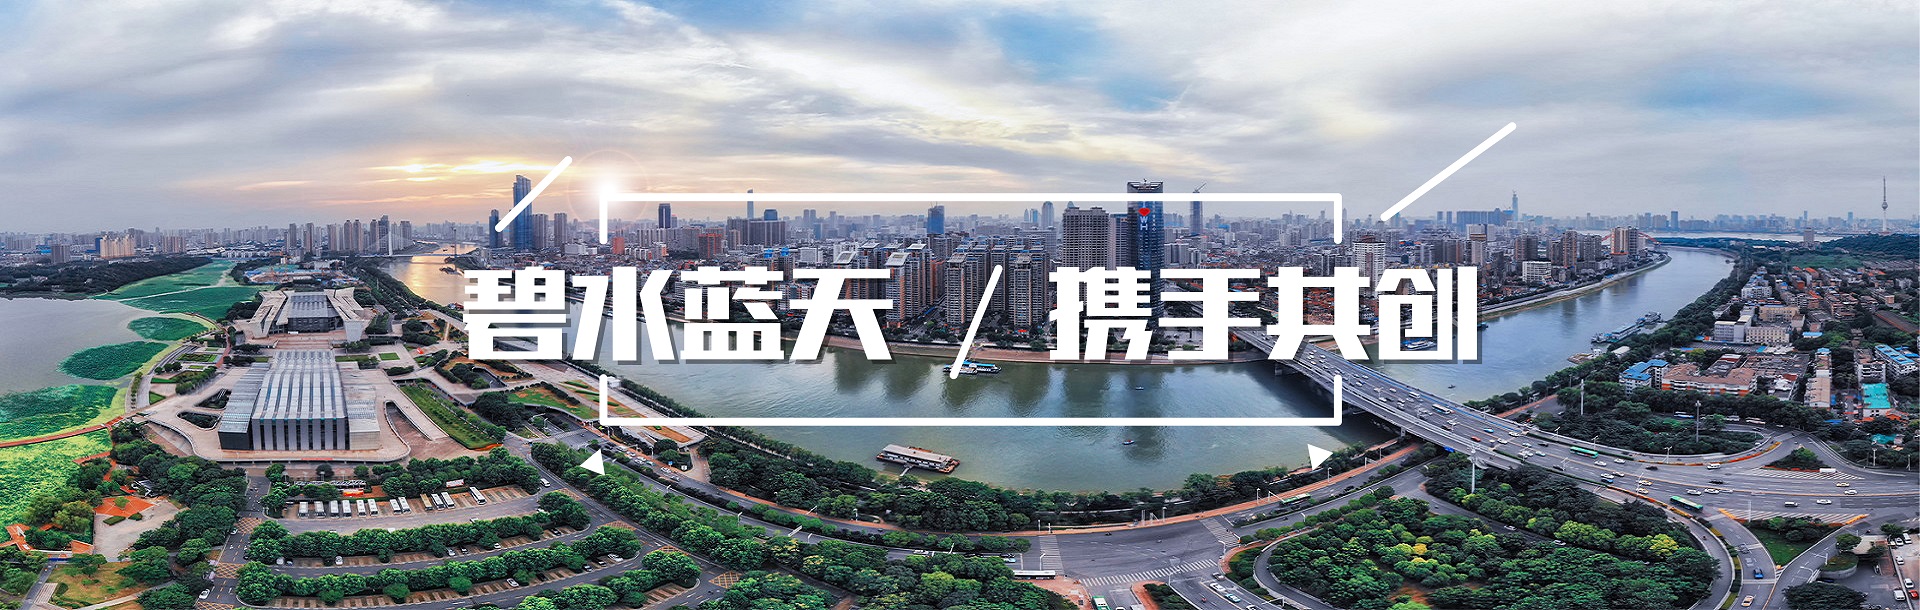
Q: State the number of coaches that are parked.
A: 12